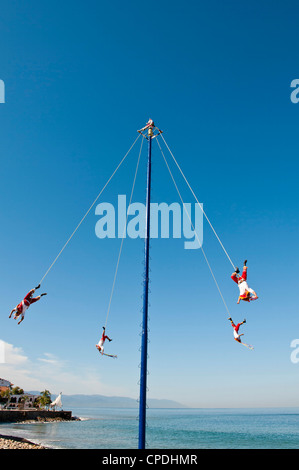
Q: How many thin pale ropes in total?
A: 4